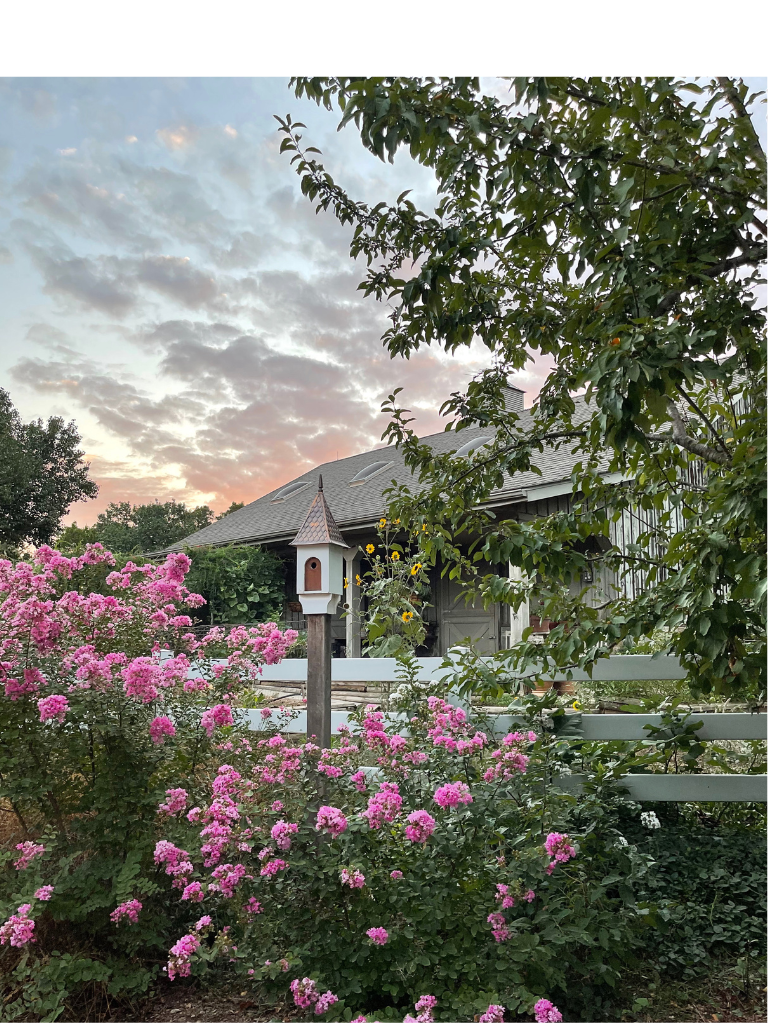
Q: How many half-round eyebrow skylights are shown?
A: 3